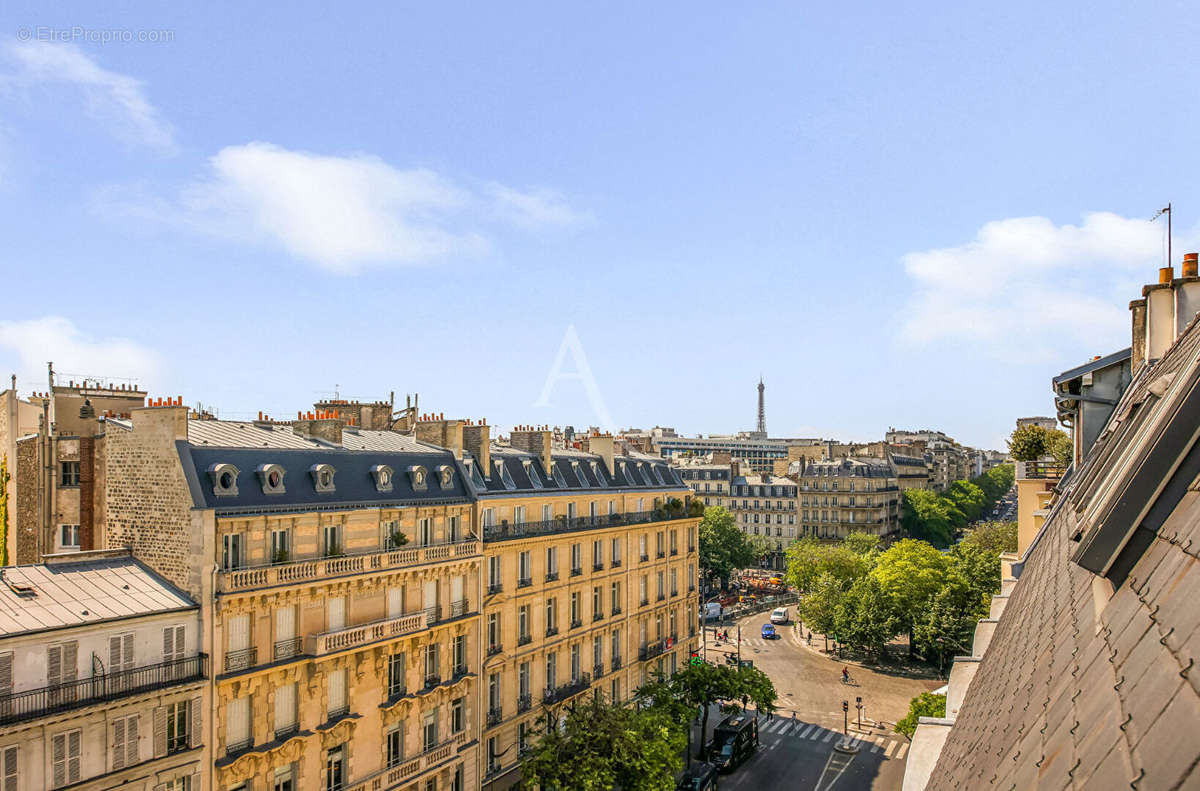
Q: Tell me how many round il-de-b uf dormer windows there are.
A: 6